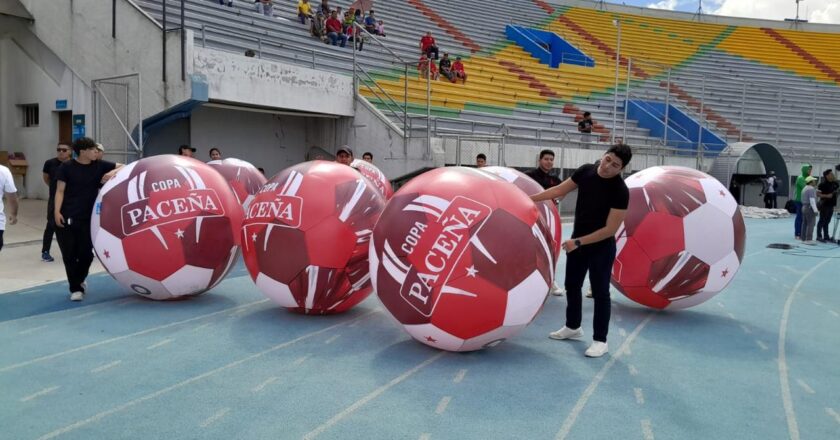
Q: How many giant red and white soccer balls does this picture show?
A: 7